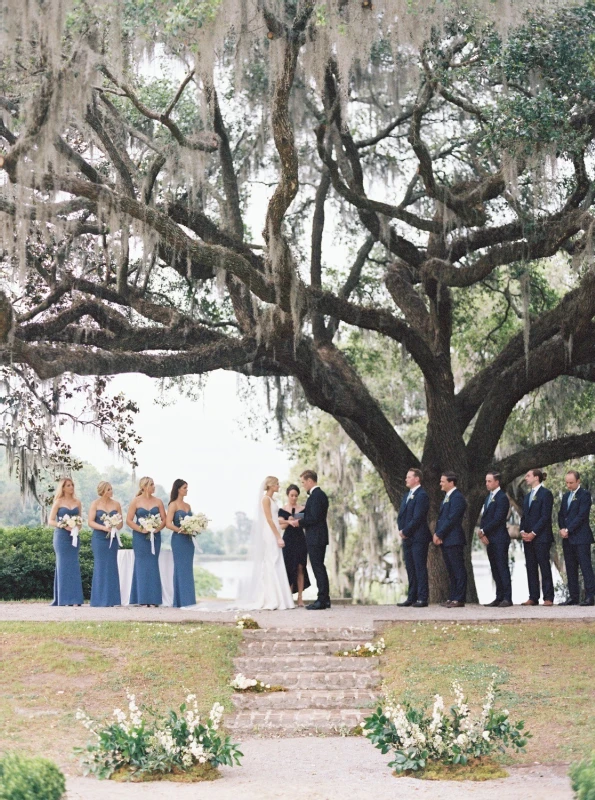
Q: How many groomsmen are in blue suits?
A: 5